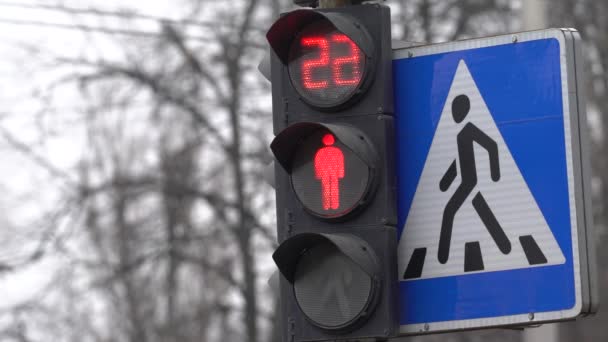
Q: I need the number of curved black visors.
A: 3